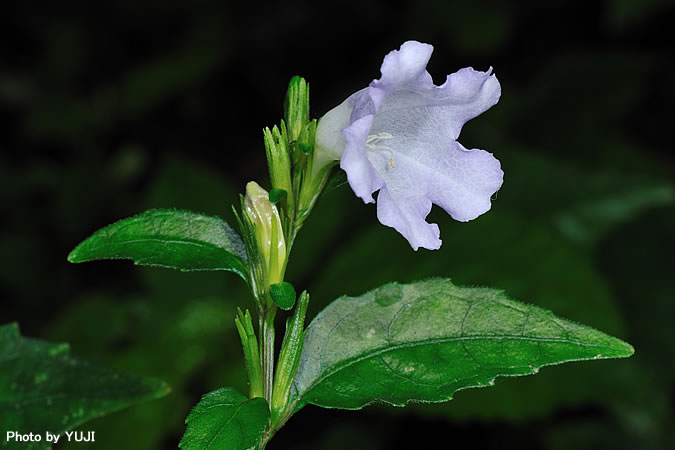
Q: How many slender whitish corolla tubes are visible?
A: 1